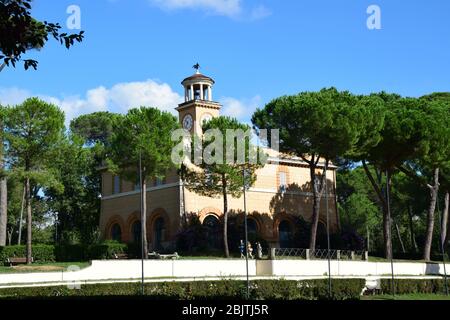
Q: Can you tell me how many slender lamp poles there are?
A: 5